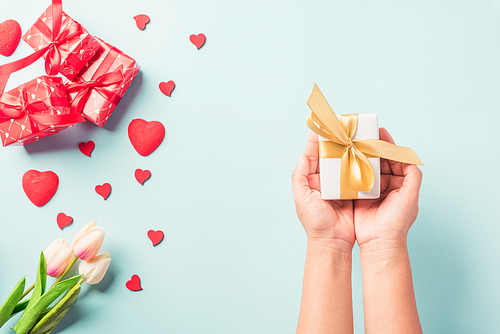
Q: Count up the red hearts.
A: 12